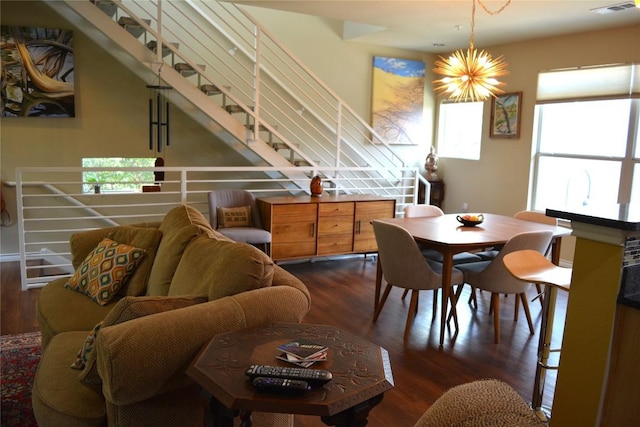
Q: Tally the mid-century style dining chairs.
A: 4